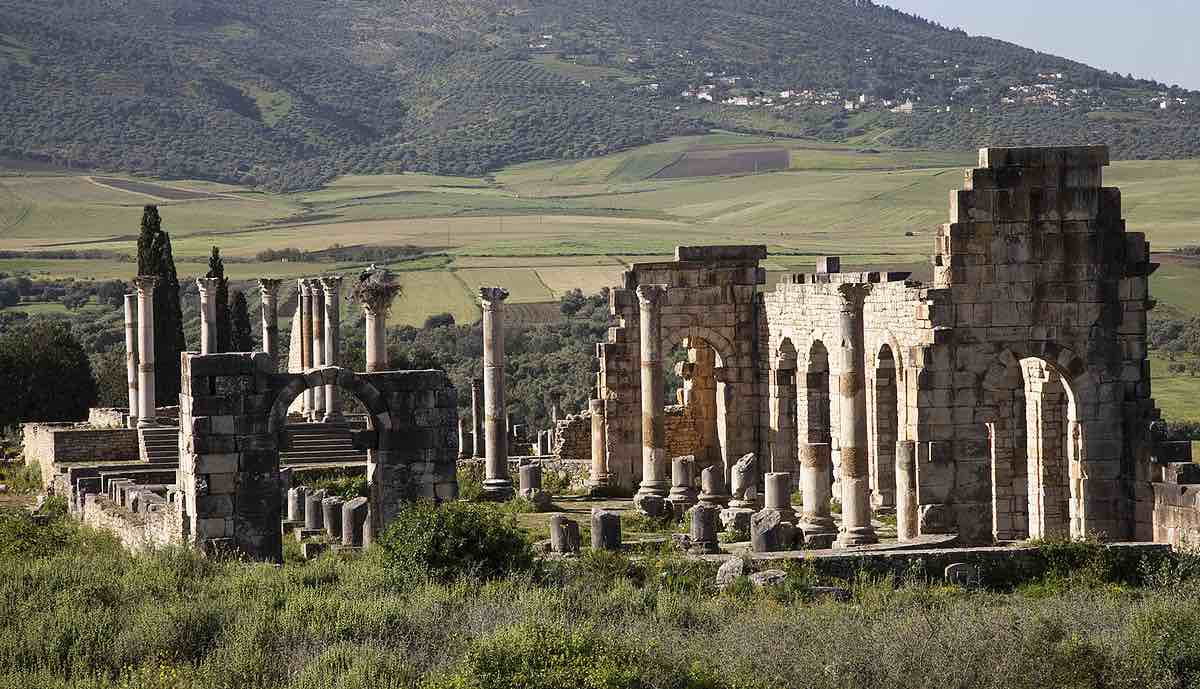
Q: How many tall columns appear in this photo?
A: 11